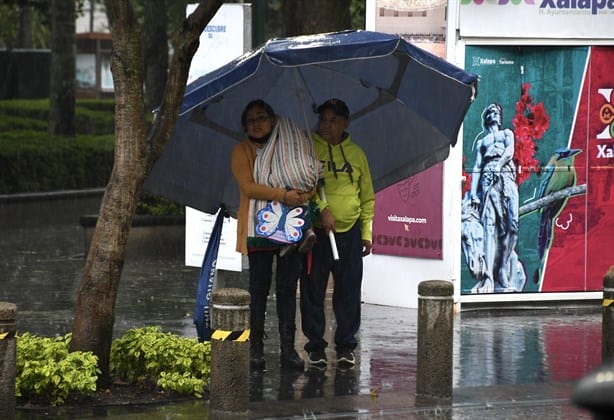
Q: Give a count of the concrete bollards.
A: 4